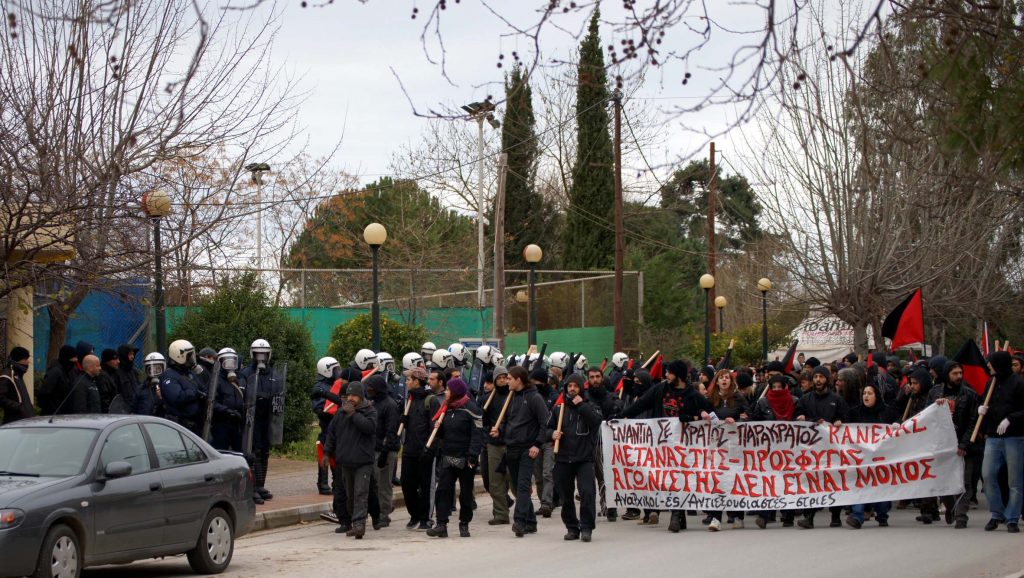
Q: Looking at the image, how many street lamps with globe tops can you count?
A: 7